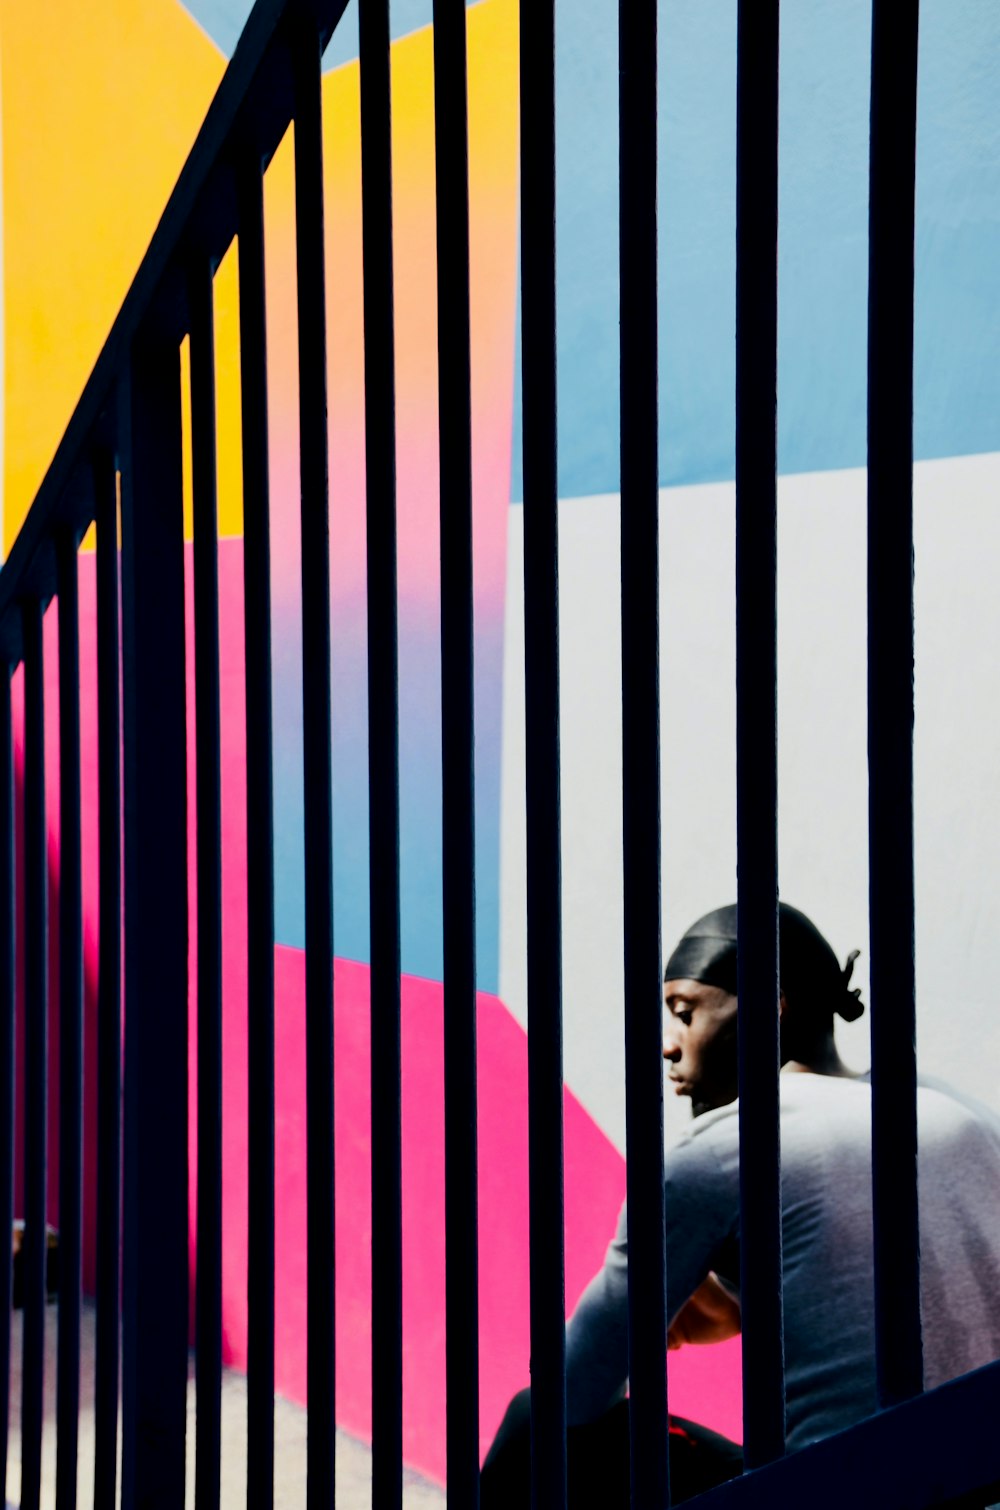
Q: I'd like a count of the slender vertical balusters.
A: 13